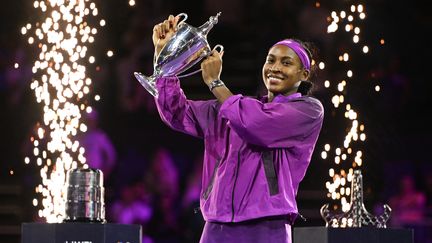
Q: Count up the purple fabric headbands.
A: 1